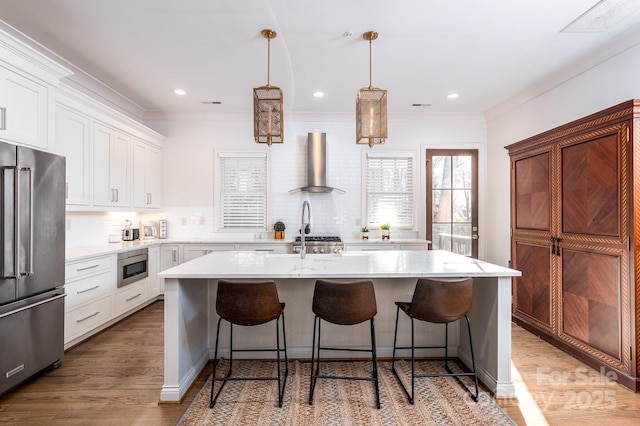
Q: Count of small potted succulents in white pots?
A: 2